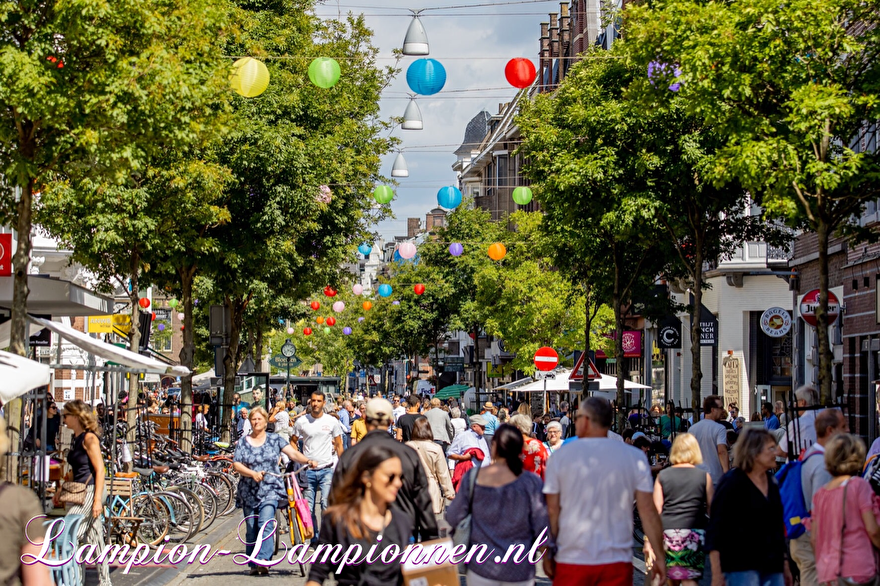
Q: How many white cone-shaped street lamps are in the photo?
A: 3